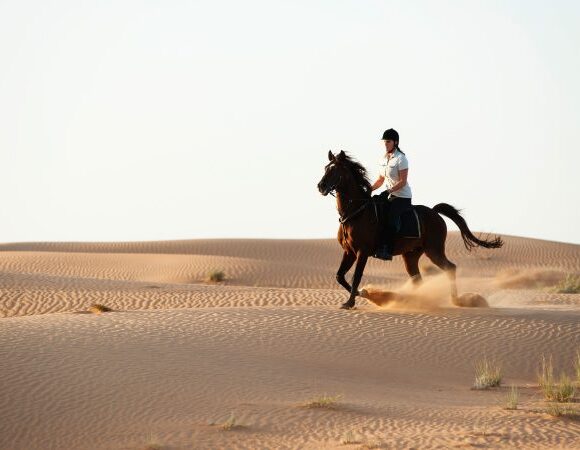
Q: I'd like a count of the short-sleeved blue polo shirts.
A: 0